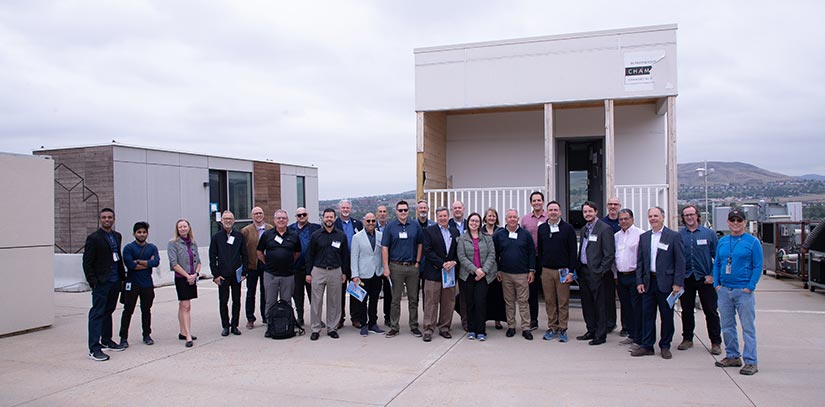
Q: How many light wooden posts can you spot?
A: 4